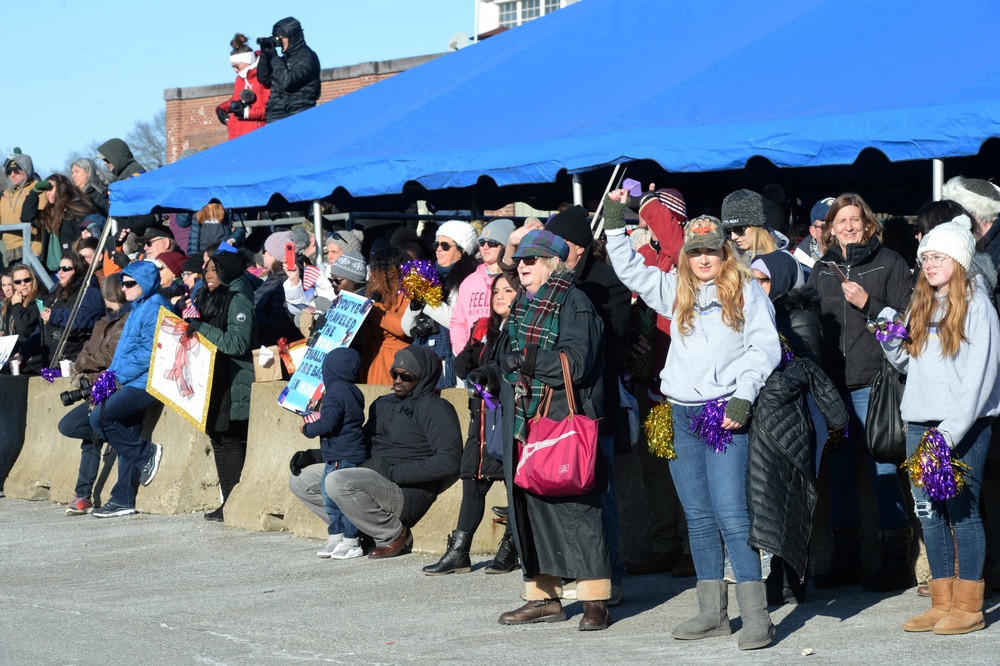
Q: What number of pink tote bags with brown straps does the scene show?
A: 1